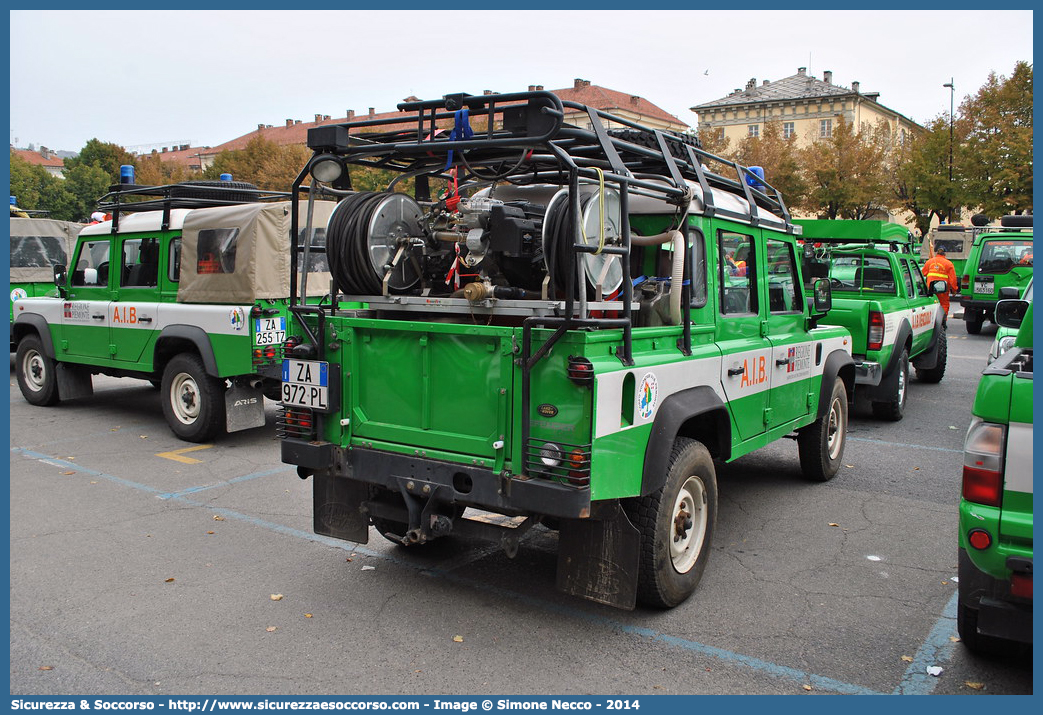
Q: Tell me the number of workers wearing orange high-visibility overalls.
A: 1